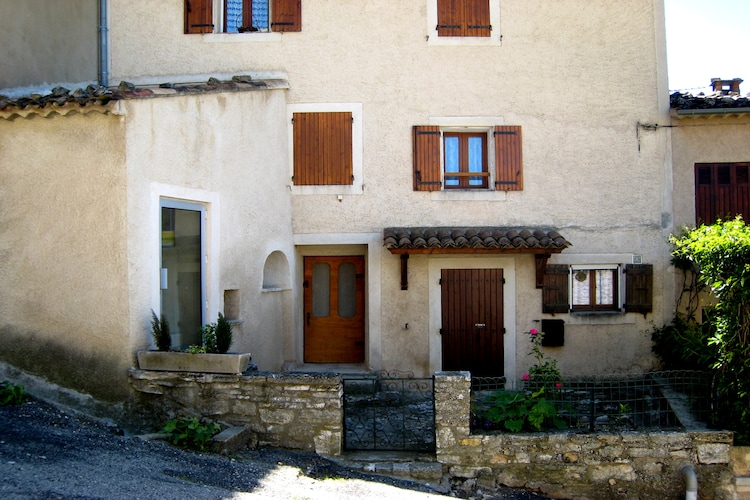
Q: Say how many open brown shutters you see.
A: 6